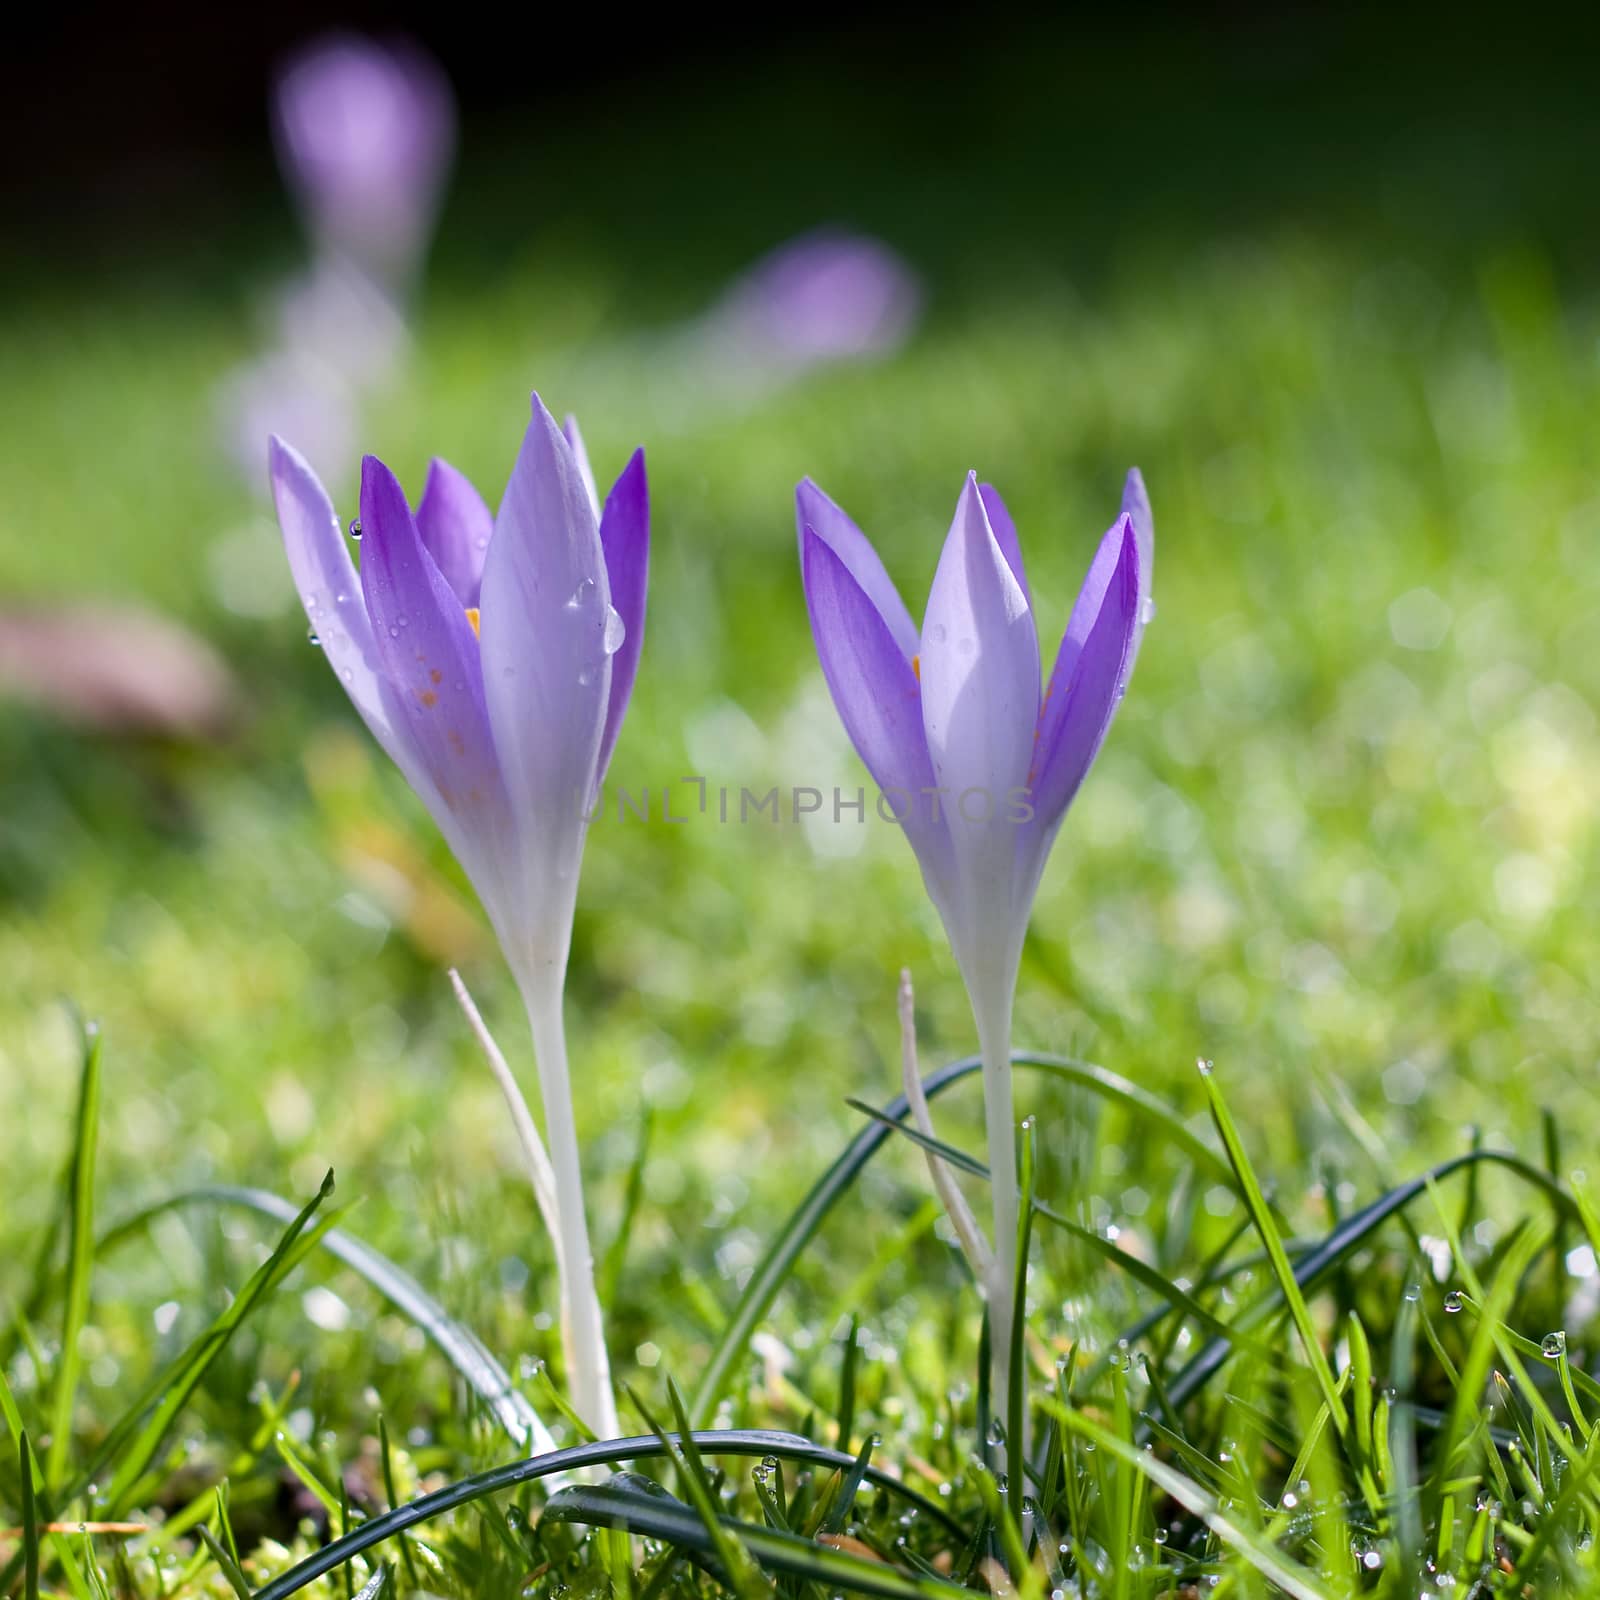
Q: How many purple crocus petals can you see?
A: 12